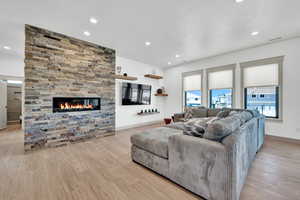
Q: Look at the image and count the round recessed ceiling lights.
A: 8